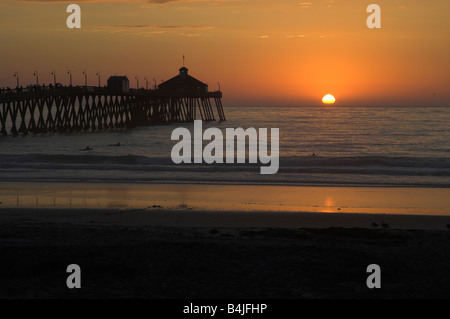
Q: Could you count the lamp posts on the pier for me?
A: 11